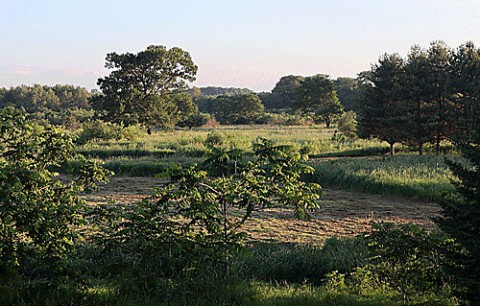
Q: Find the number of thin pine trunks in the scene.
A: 3